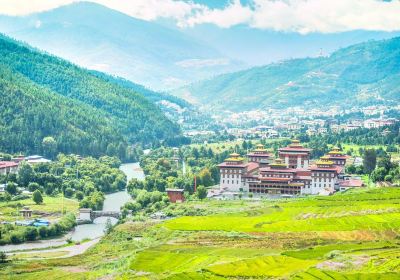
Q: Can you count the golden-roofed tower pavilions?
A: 6